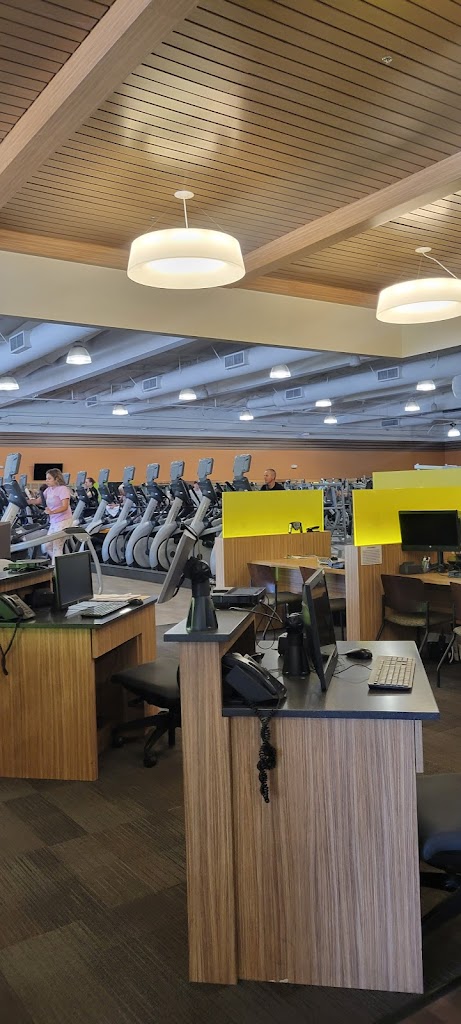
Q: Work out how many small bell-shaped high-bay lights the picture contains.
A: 11